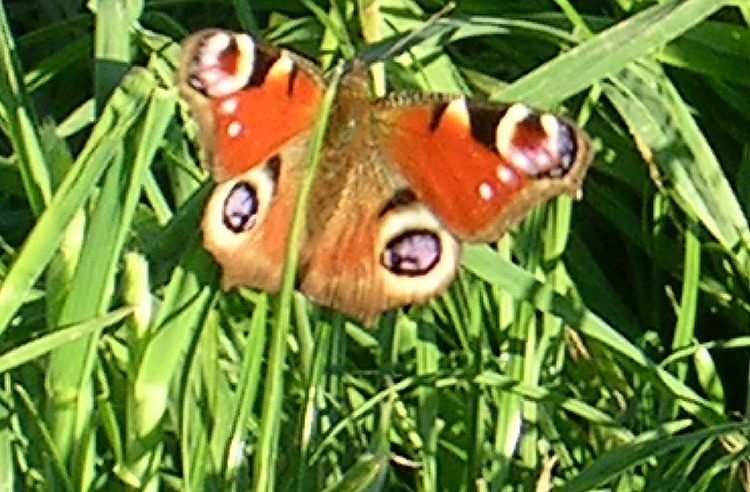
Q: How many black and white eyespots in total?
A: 2